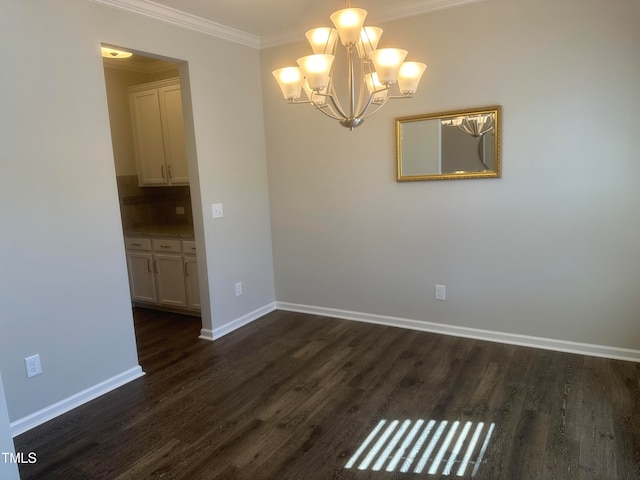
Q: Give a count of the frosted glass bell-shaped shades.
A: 9